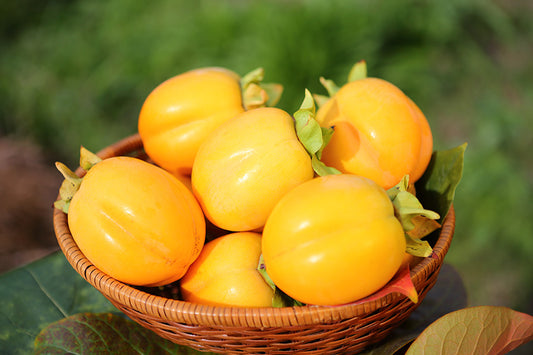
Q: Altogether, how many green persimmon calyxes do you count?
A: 6